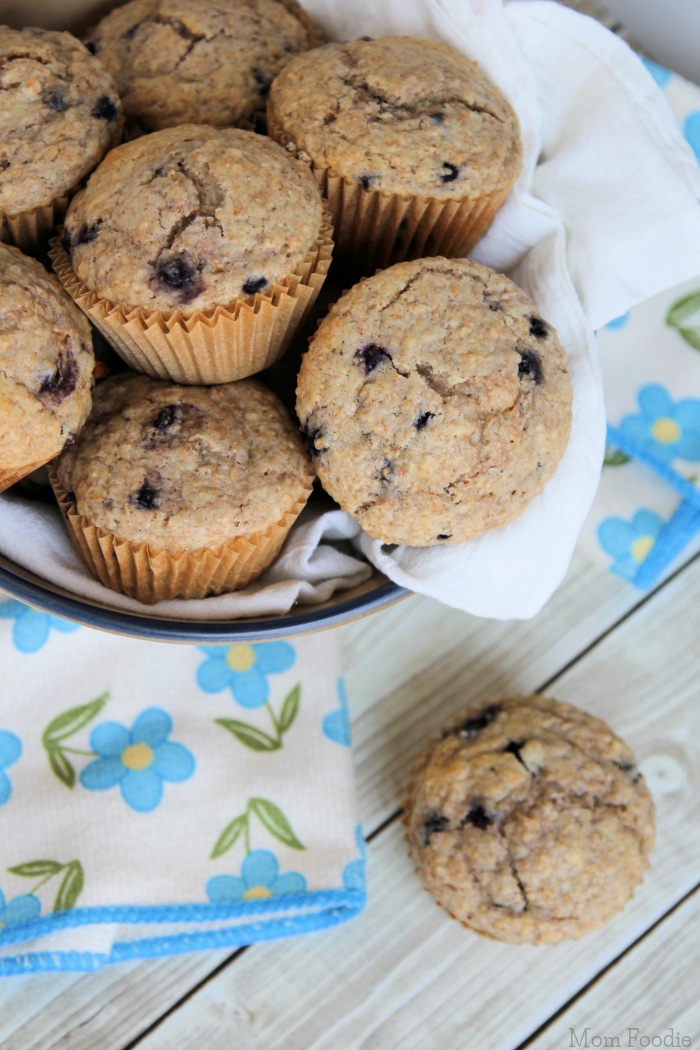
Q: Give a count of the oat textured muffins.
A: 8